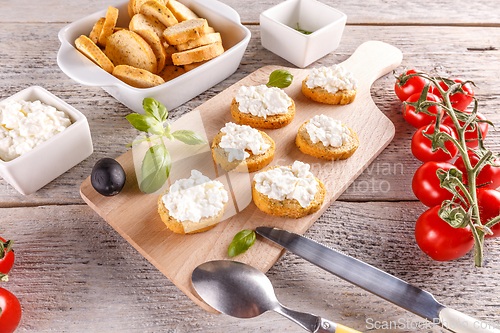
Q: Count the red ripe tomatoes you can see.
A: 11